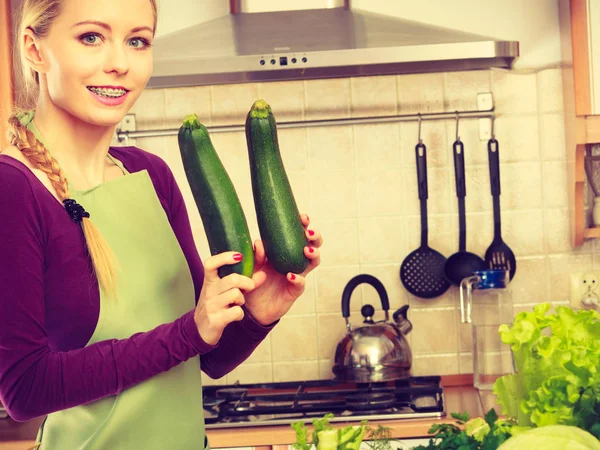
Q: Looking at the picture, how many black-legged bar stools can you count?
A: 0